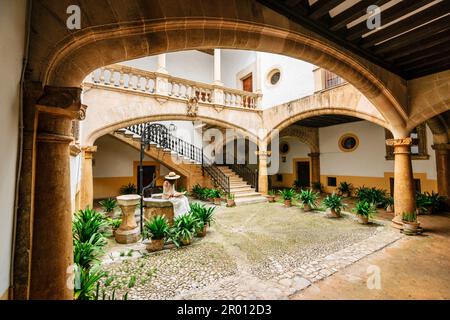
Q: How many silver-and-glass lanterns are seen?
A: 0